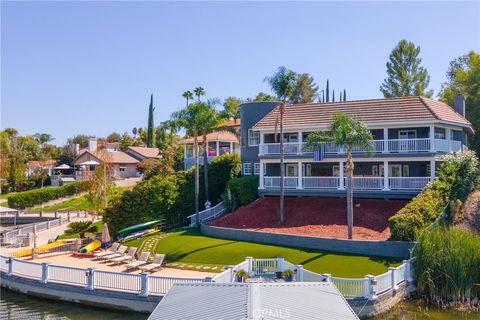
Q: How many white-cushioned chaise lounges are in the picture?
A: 5